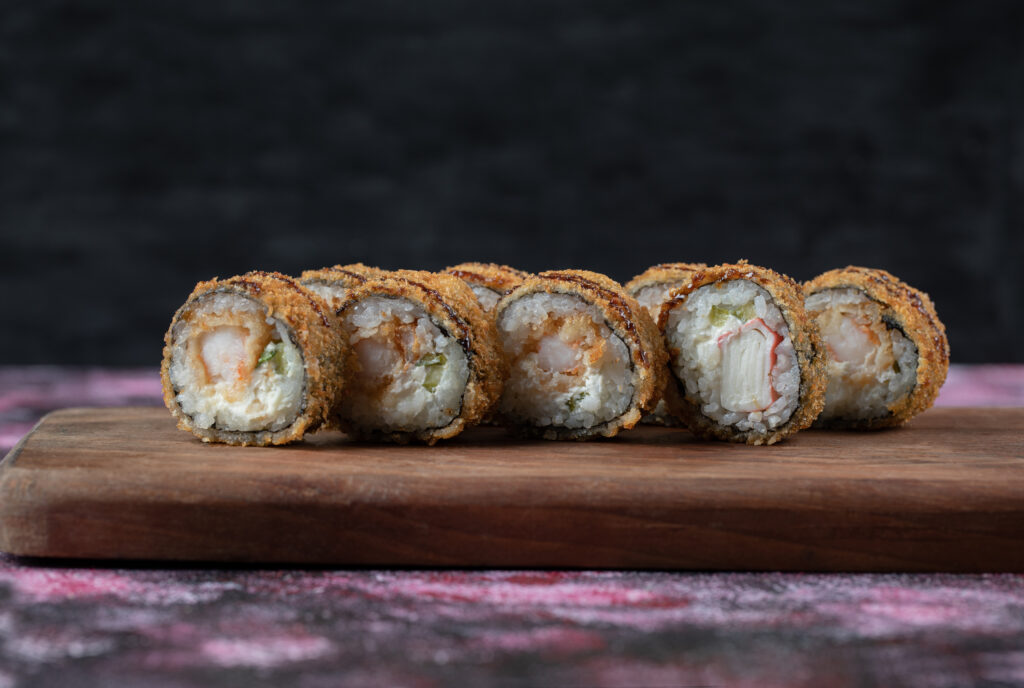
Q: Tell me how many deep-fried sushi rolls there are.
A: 8